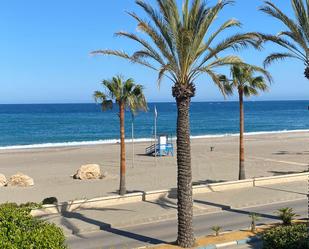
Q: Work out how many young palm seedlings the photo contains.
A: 3